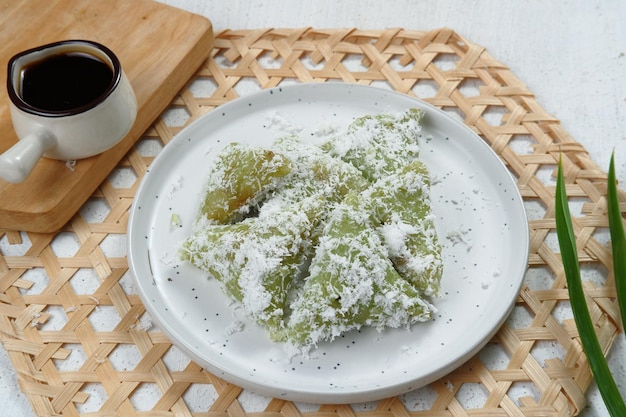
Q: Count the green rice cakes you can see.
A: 6